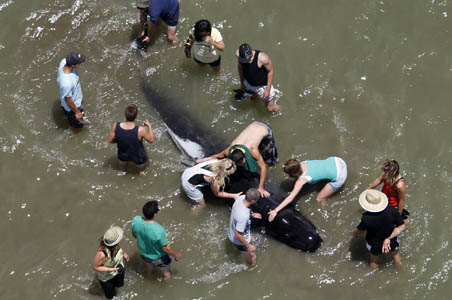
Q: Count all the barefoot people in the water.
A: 13